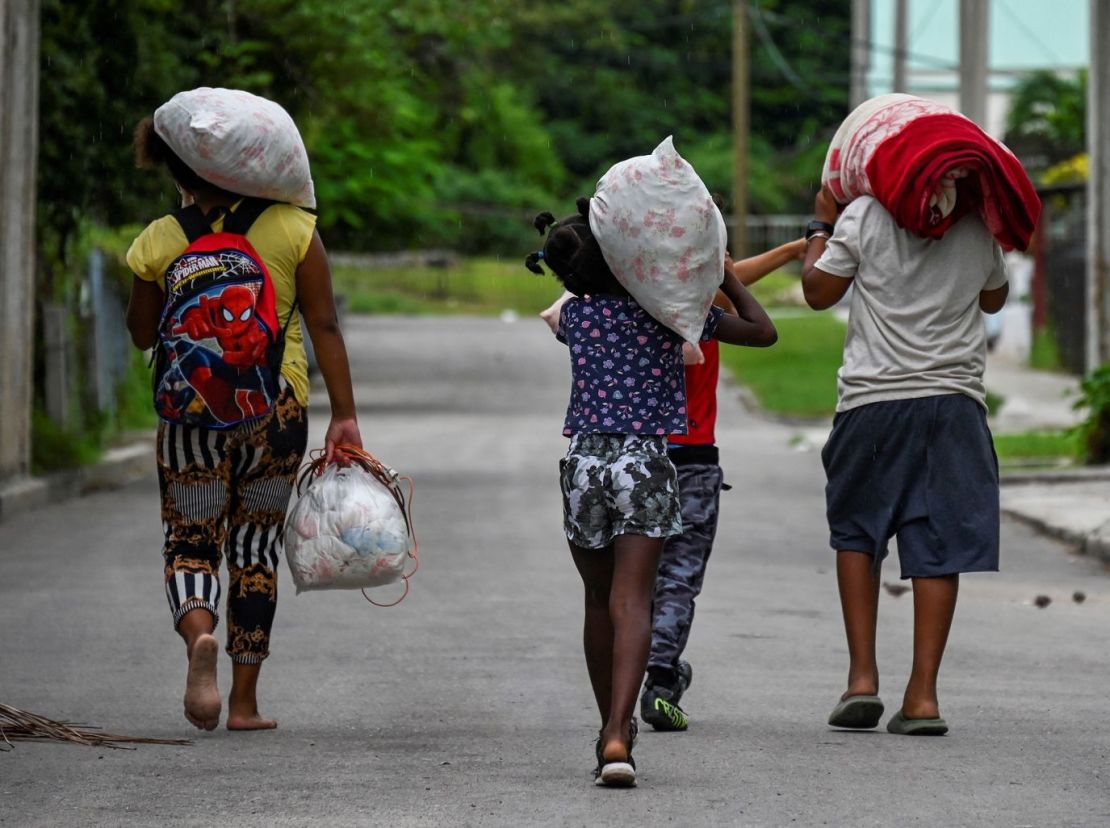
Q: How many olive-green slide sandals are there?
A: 2